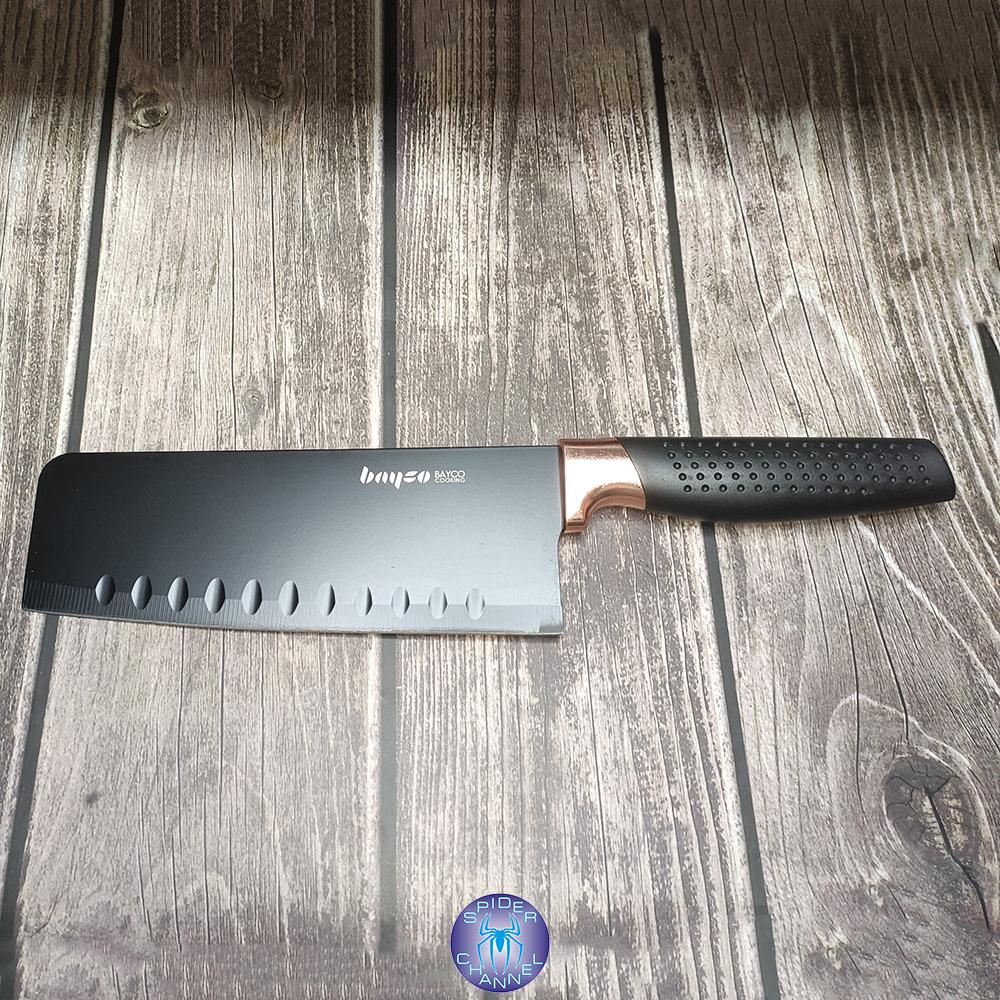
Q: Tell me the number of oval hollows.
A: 11